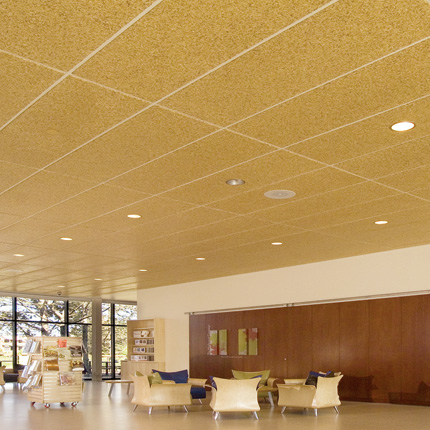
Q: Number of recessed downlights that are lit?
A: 10